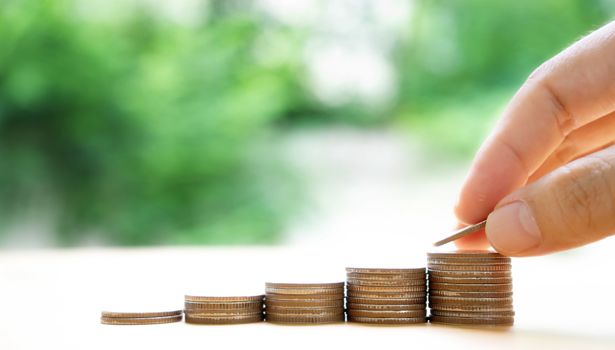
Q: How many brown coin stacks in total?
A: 5